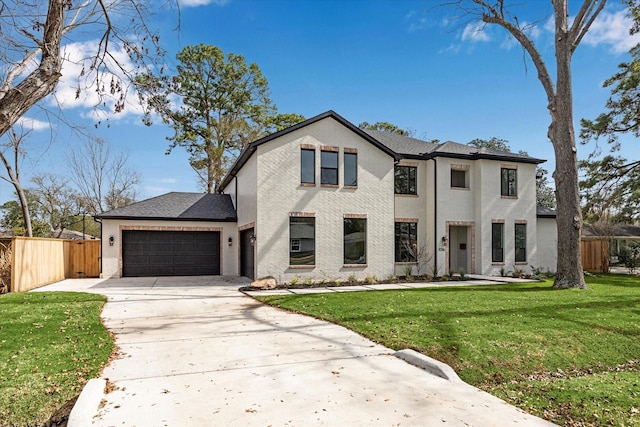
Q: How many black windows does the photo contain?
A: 11